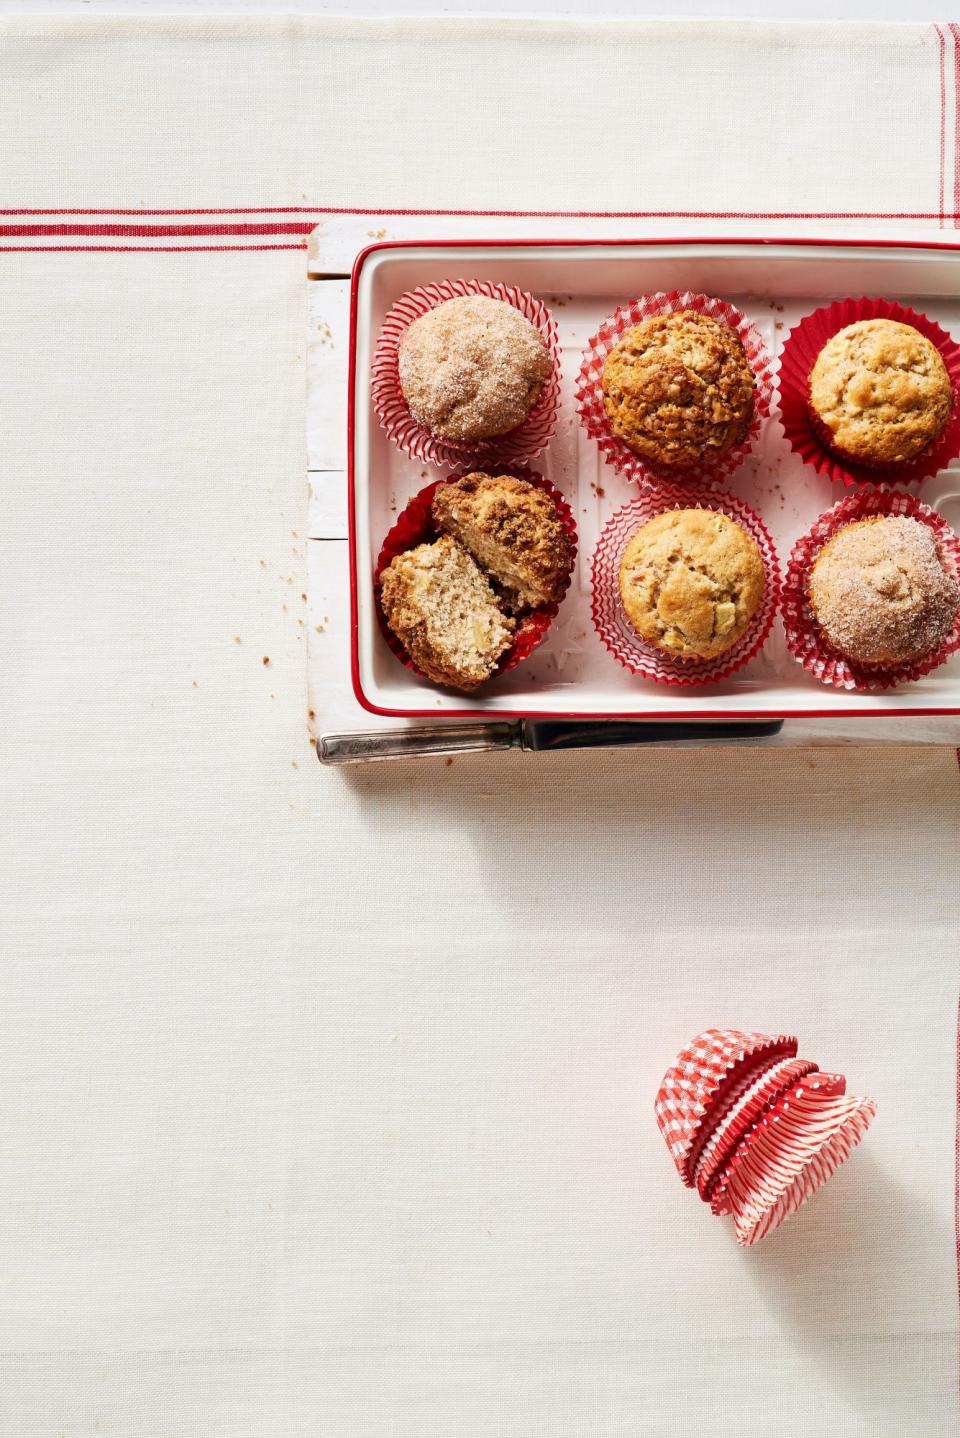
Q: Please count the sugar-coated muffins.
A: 2